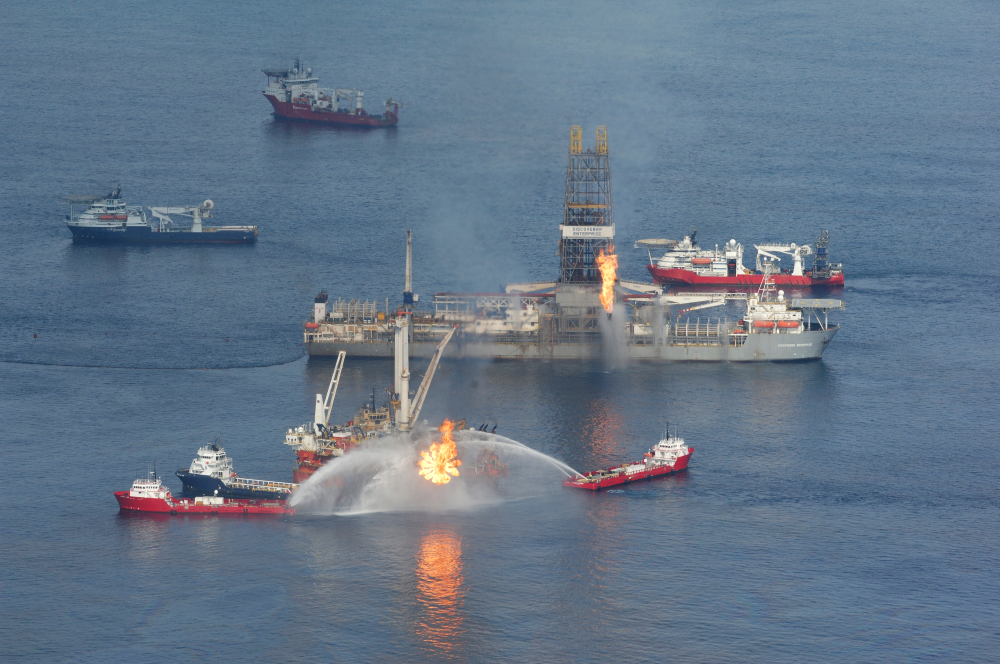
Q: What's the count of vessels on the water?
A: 8